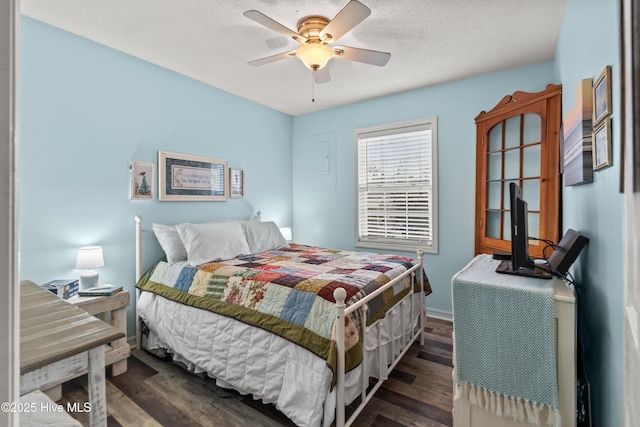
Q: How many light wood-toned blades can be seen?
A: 5